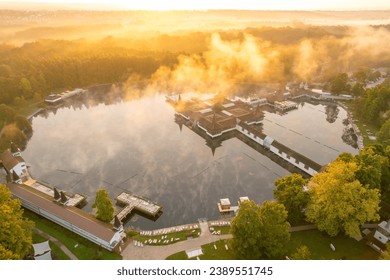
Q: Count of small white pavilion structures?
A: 2